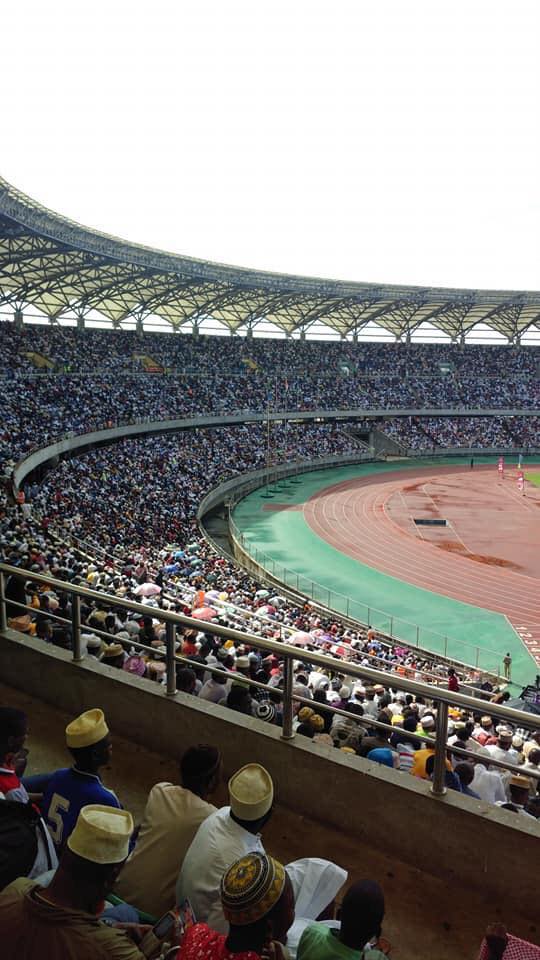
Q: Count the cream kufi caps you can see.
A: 3